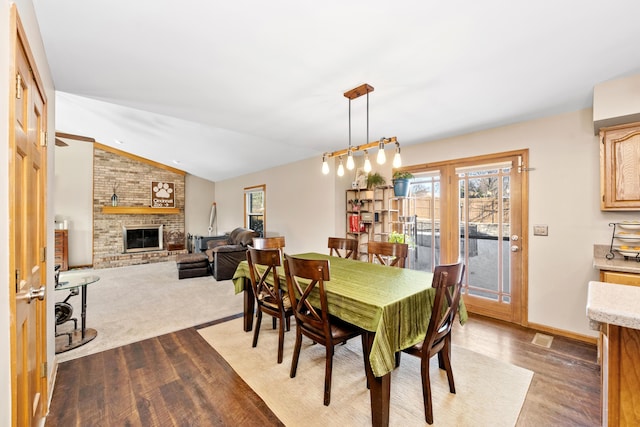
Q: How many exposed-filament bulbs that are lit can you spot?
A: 6